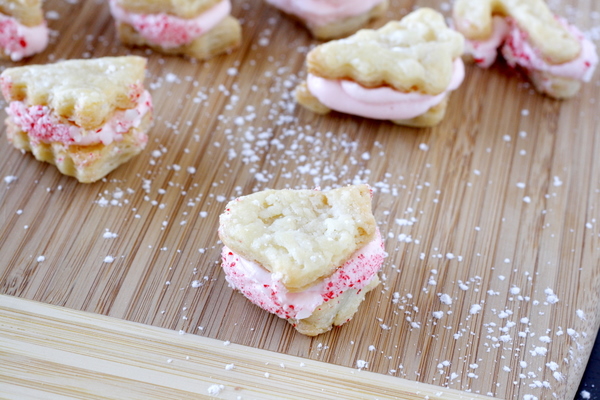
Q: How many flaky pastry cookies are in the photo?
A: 7